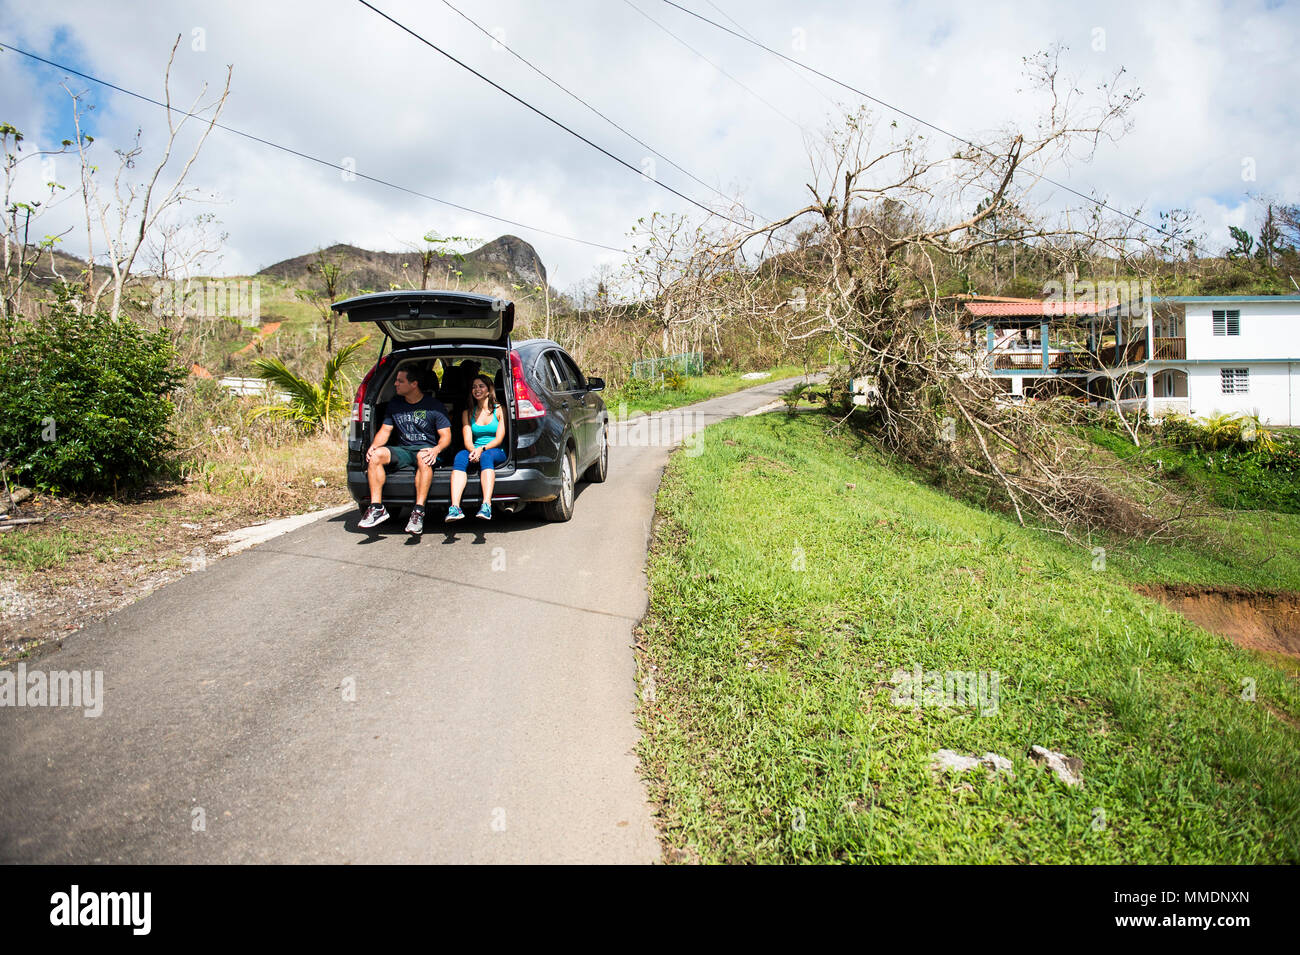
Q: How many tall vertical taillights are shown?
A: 2